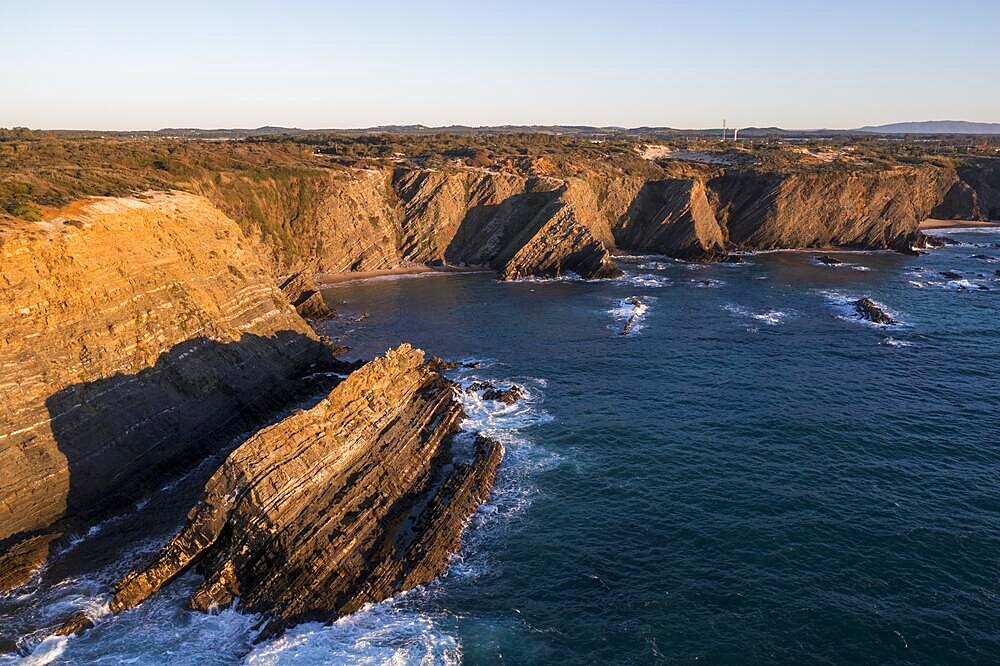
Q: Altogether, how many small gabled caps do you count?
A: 0